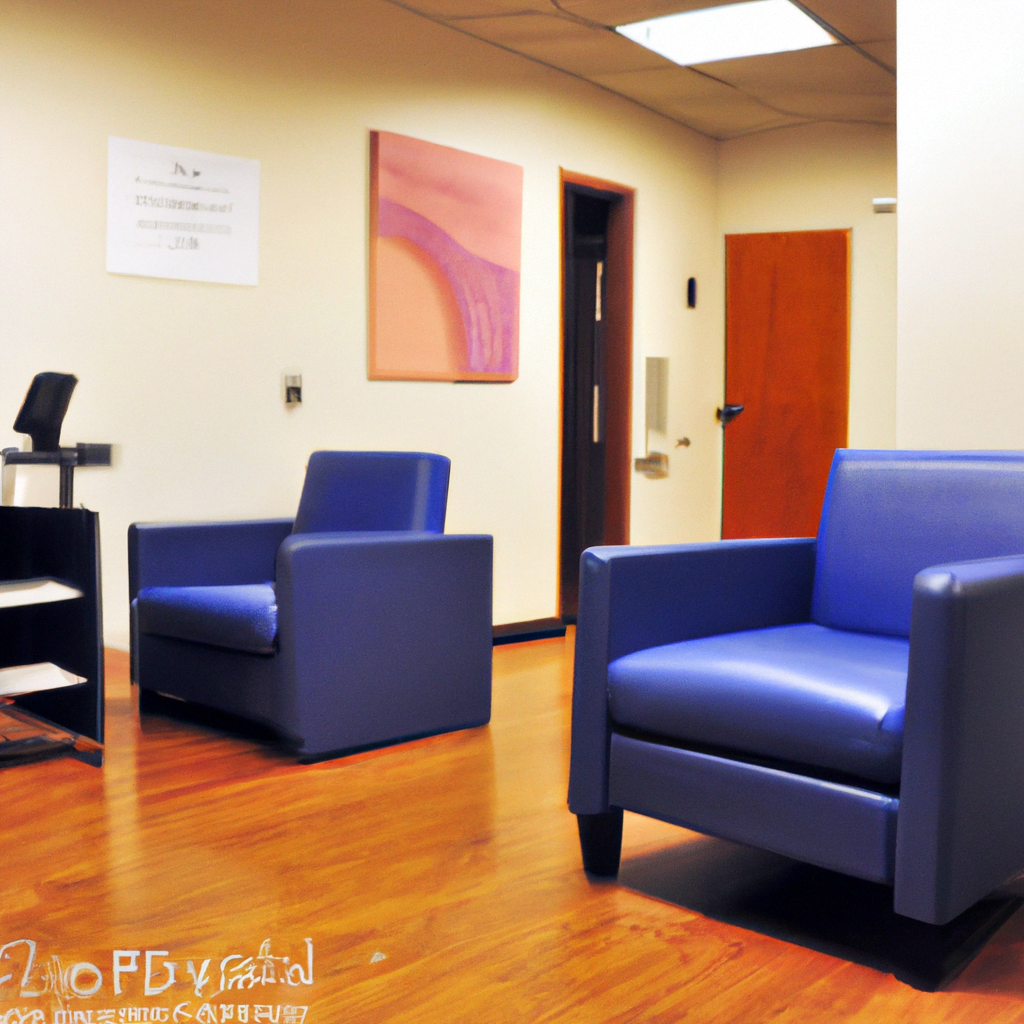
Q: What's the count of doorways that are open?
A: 1